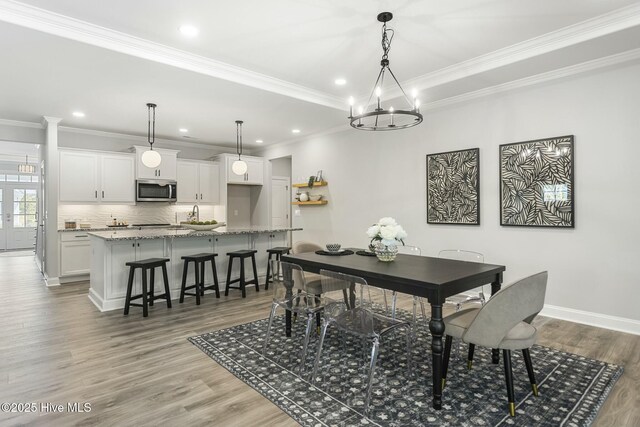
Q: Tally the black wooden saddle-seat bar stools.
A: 4